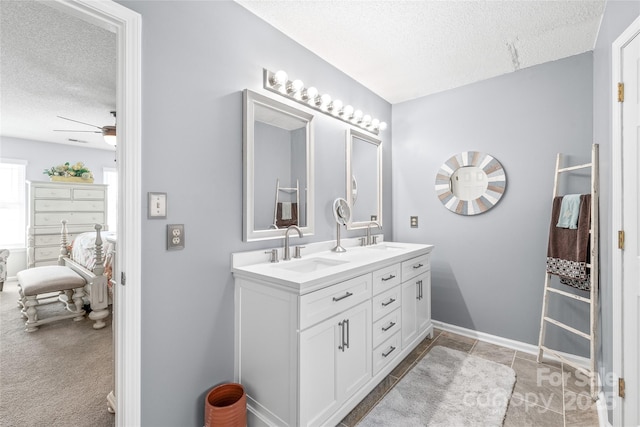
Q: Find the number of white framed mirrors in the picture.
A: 2